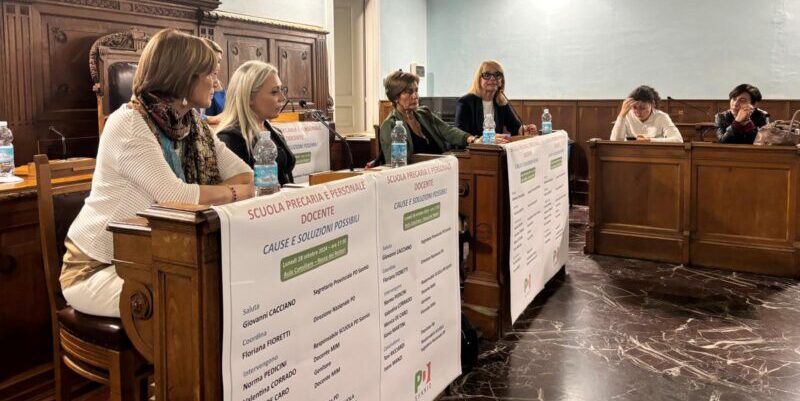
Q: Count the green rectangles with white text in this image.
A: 5